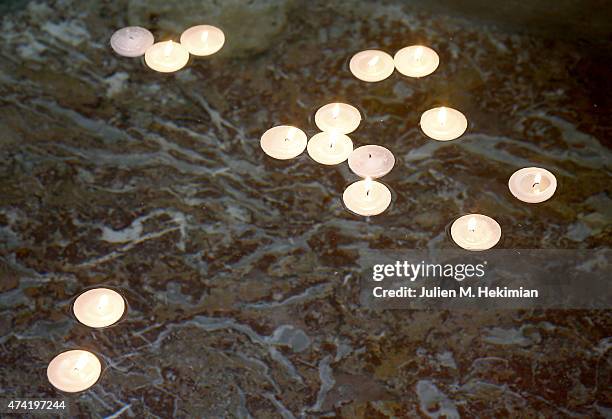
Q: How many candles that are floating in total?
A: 15